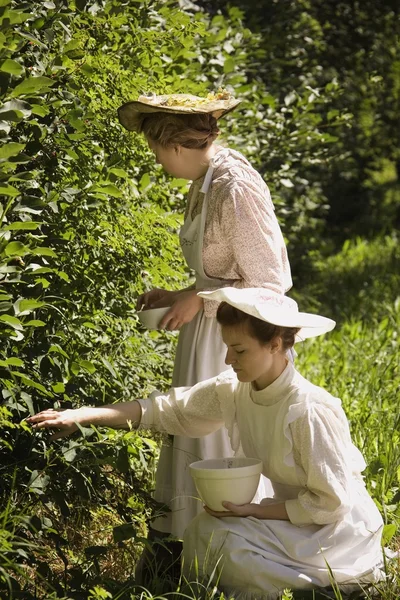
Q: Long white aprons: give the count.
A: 2